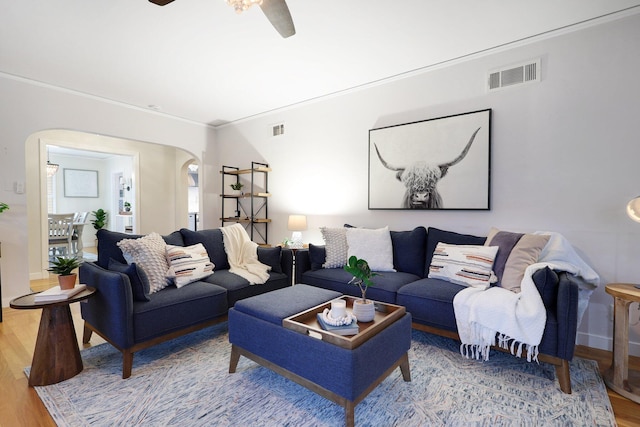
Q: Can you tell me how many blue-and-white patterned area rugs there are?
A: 1